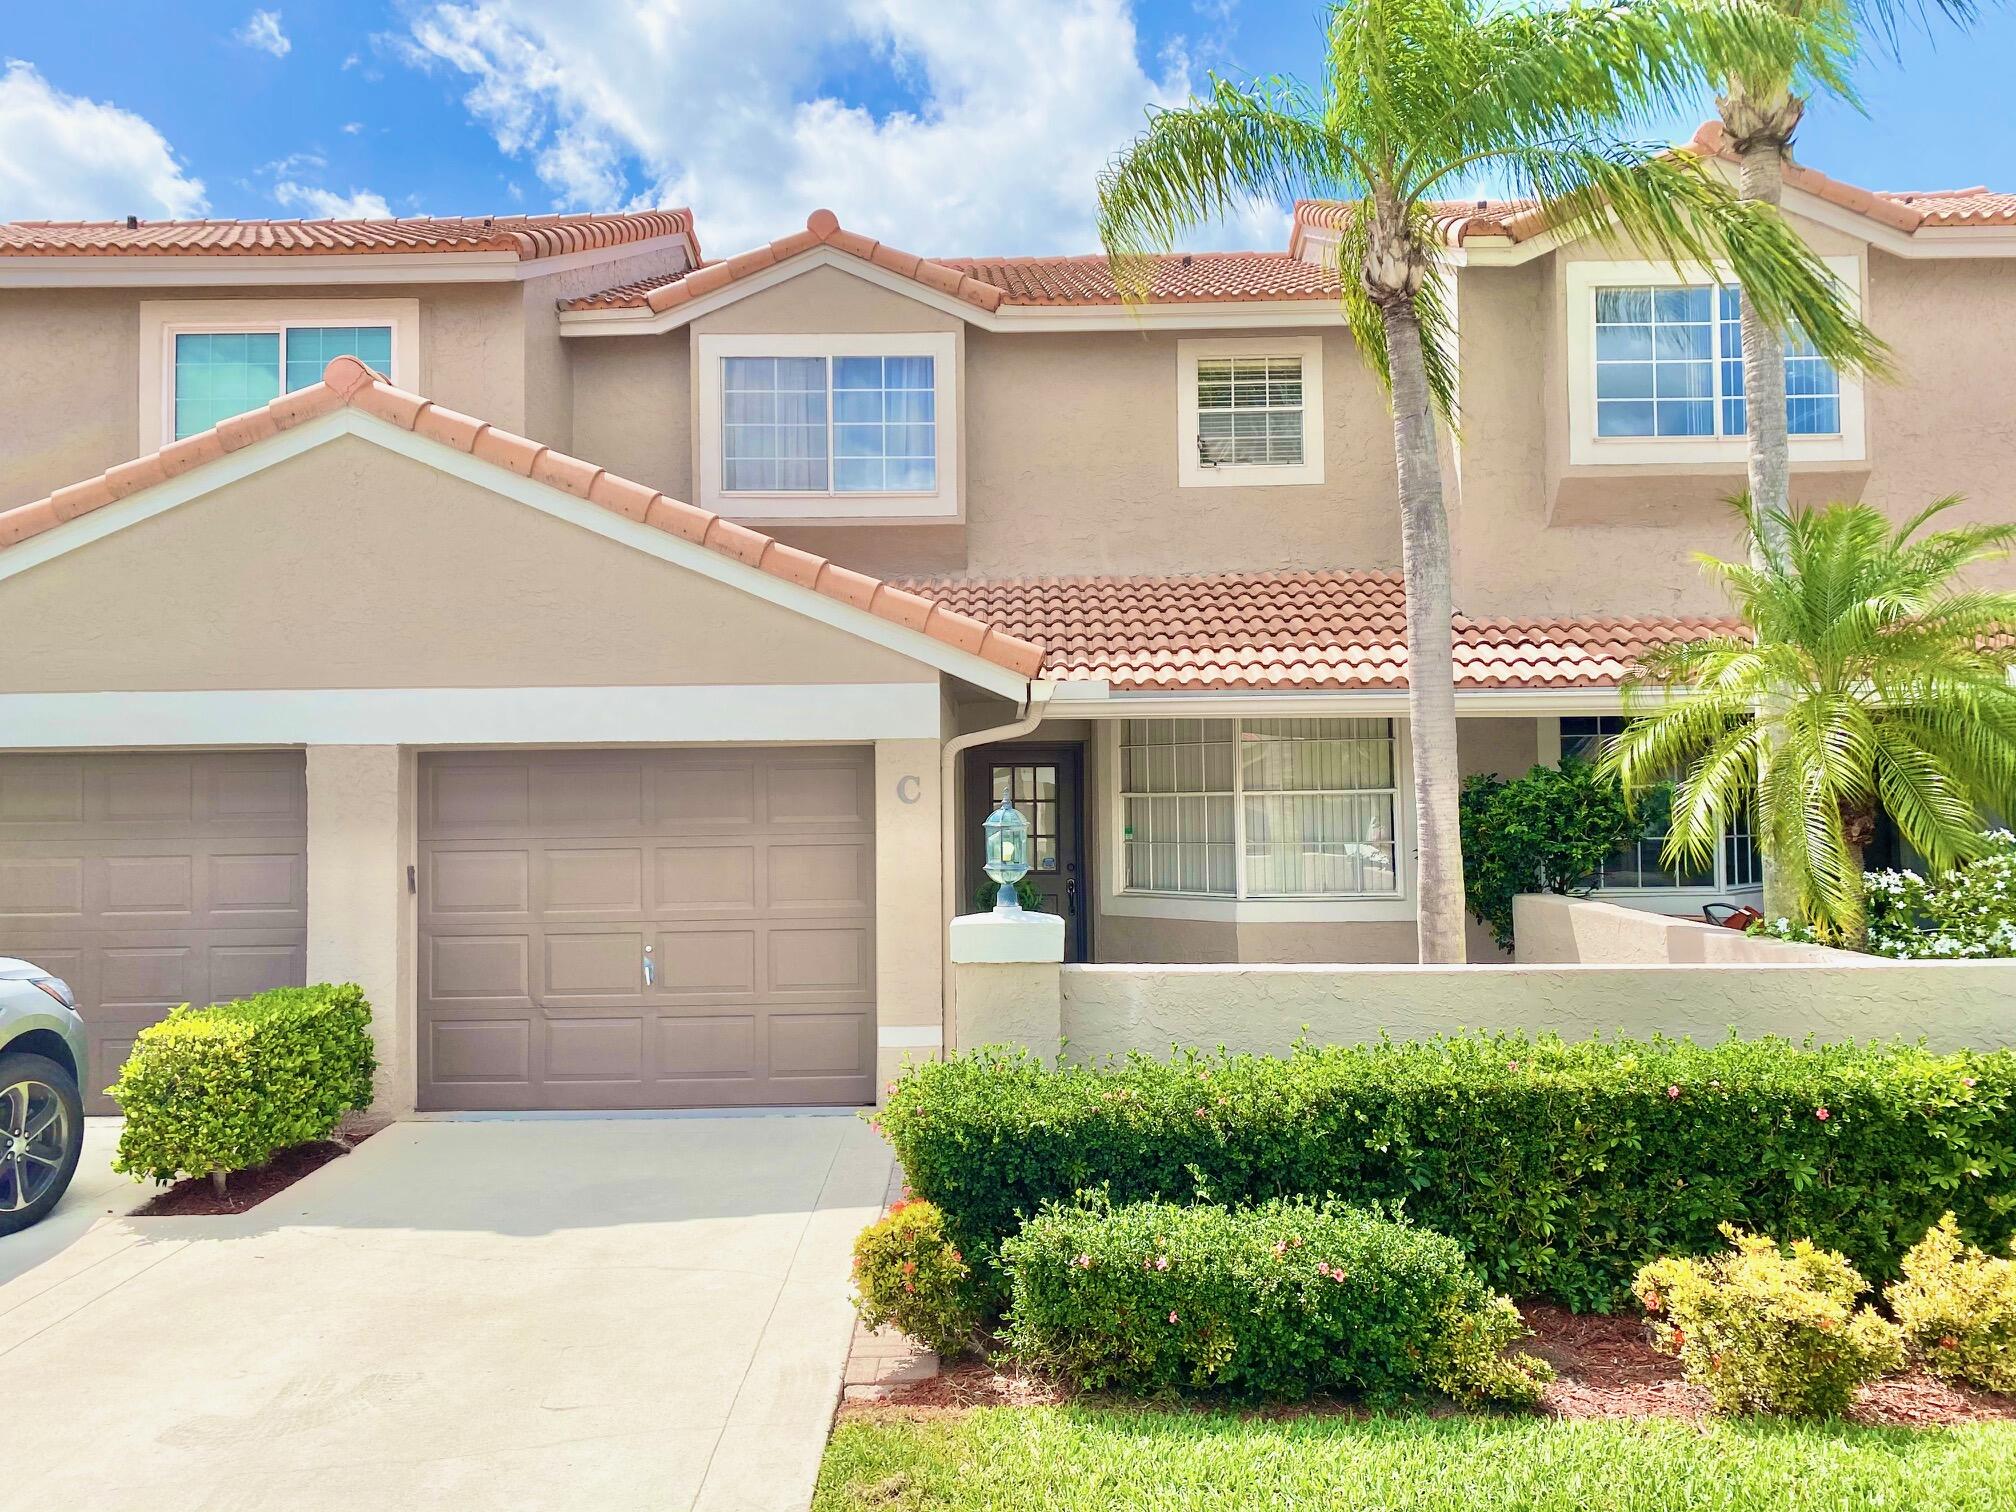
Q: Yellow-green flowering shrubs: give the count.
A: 3